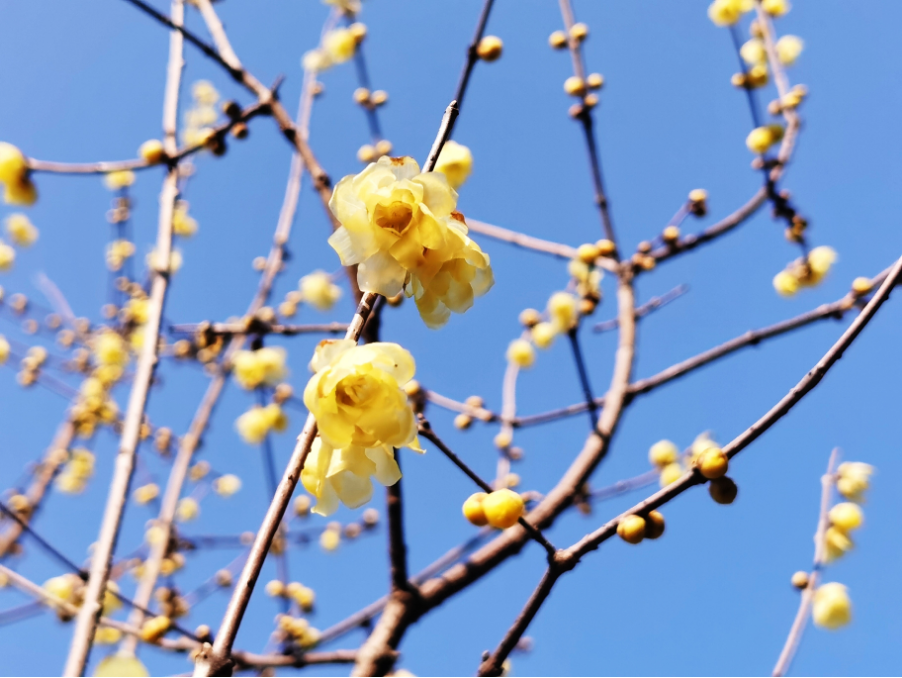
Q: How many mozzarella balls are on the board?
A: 0